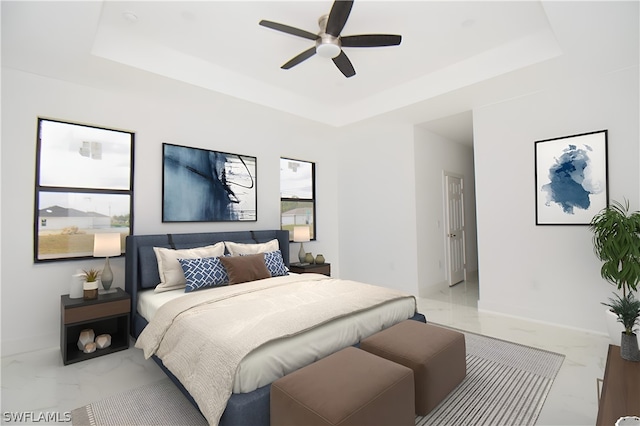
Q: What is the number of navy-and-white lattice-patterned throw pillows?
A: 2